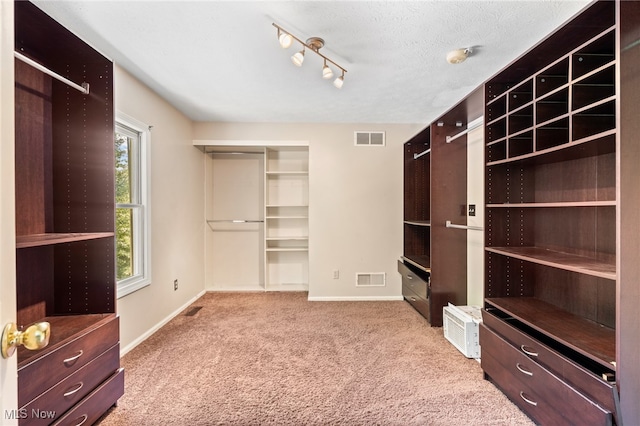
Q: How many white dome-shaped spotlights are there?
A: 4